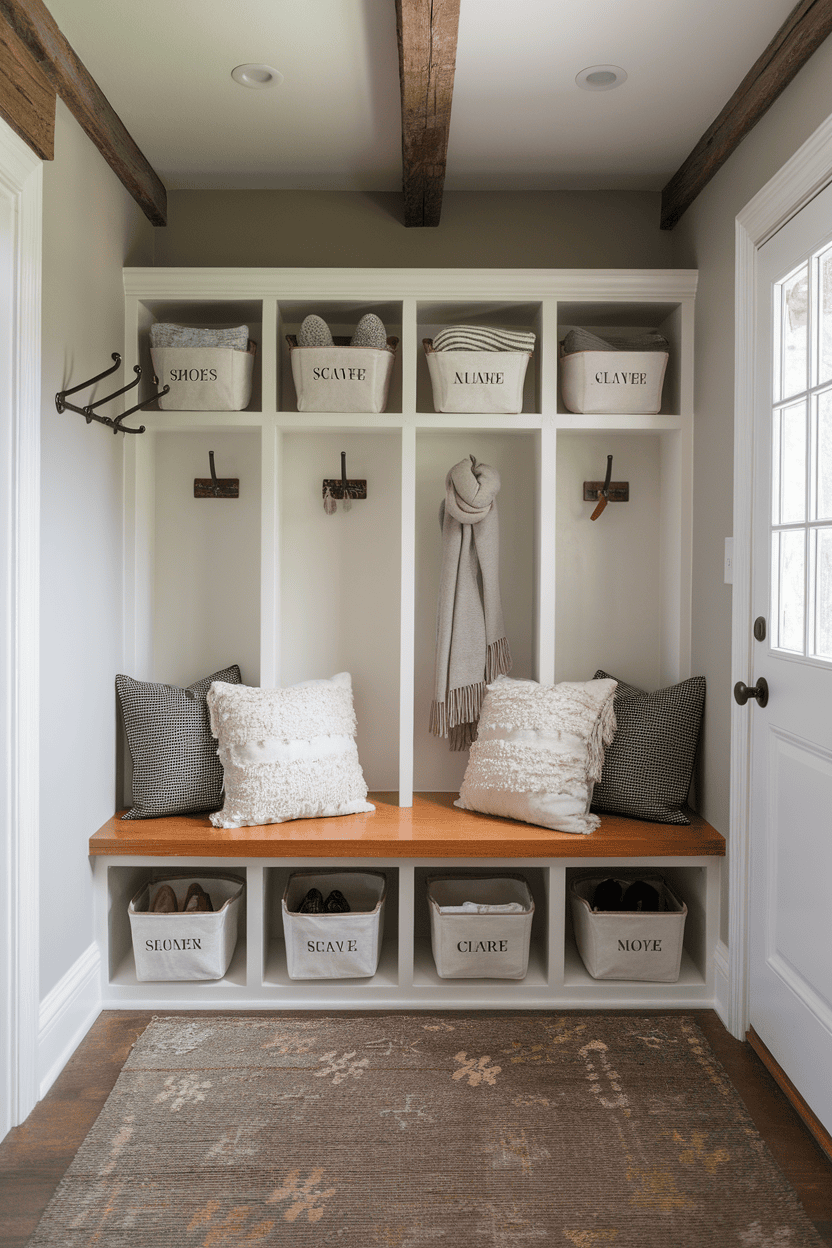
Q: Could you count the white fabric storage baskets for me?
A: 8